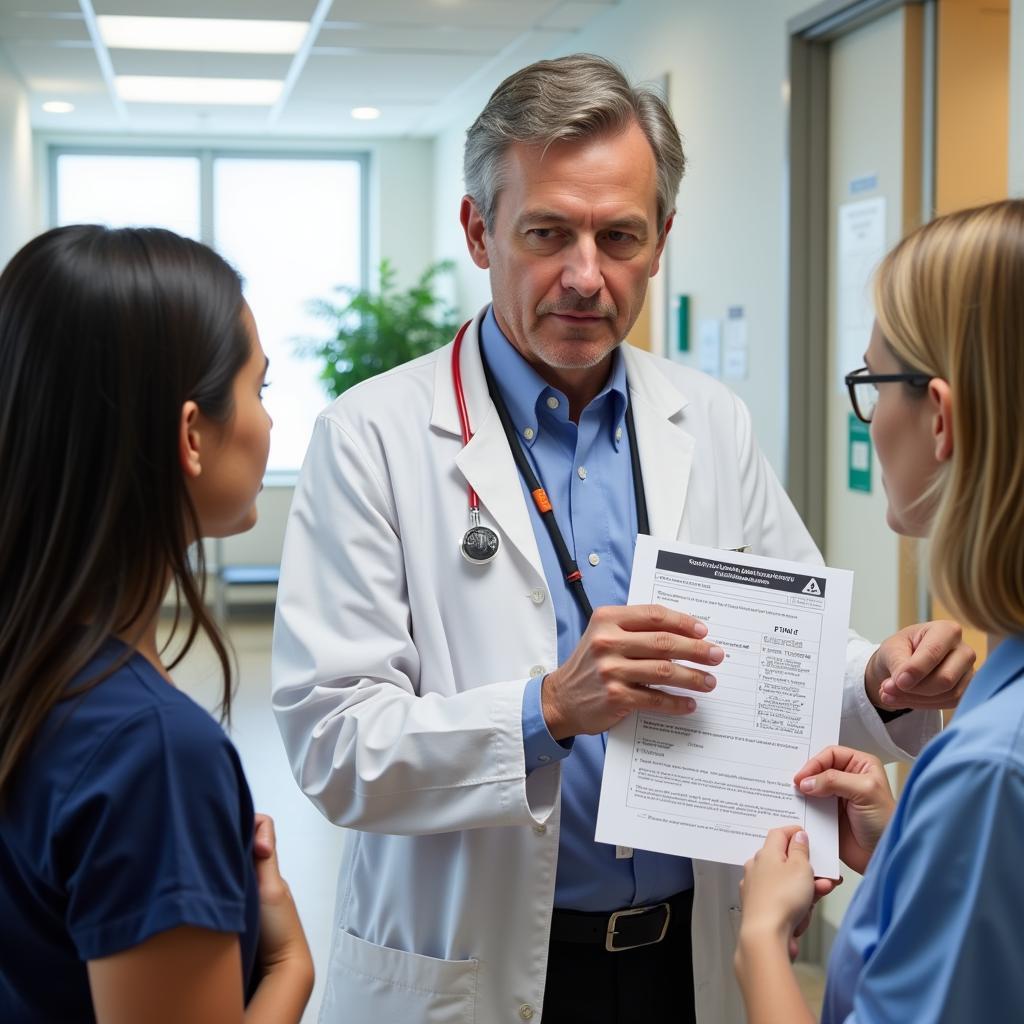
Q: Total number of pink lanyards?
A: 0